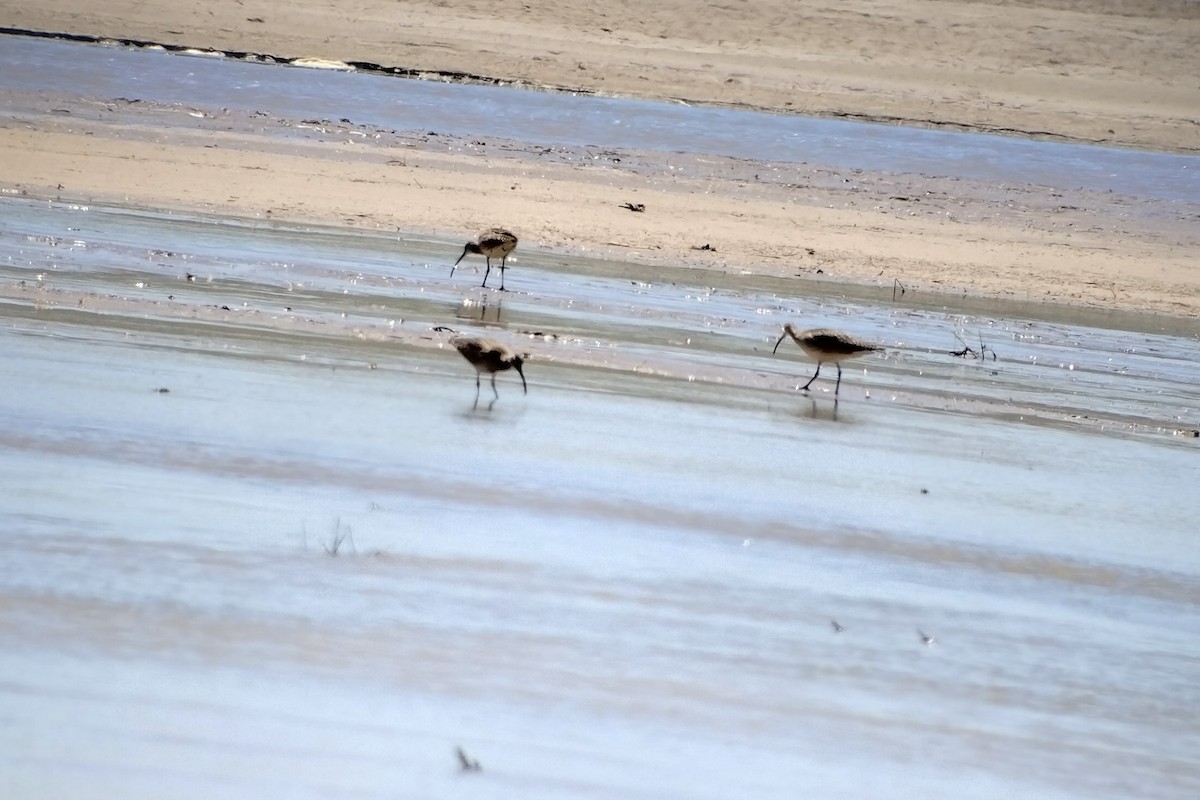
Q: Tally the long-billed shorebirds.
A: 3